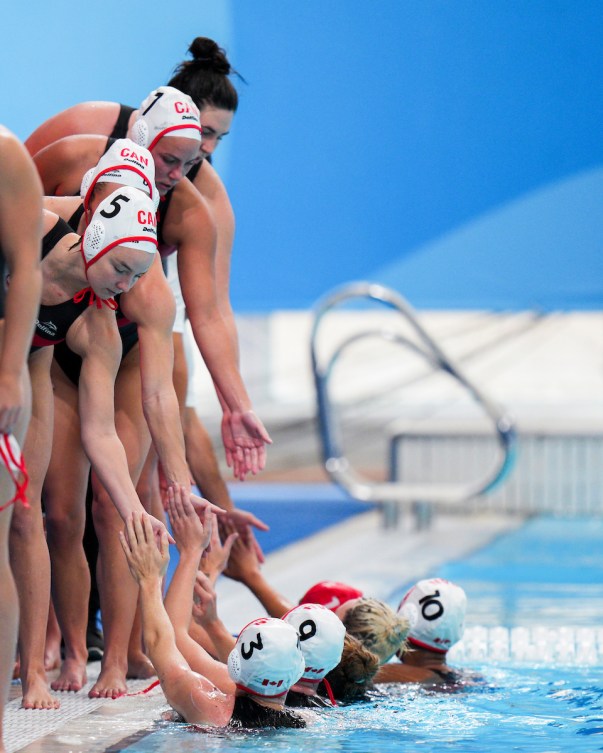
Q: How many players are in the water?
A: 6